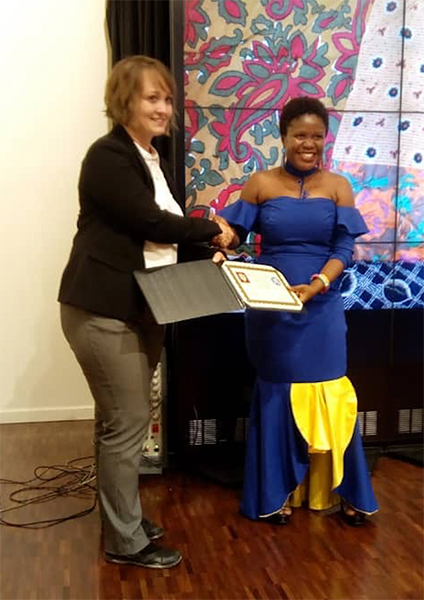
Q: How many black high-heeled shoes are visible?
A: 2